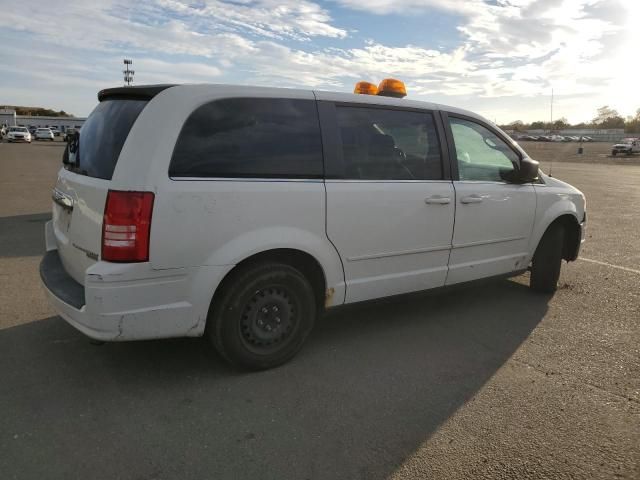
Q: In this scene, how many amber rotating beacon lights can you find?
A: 2